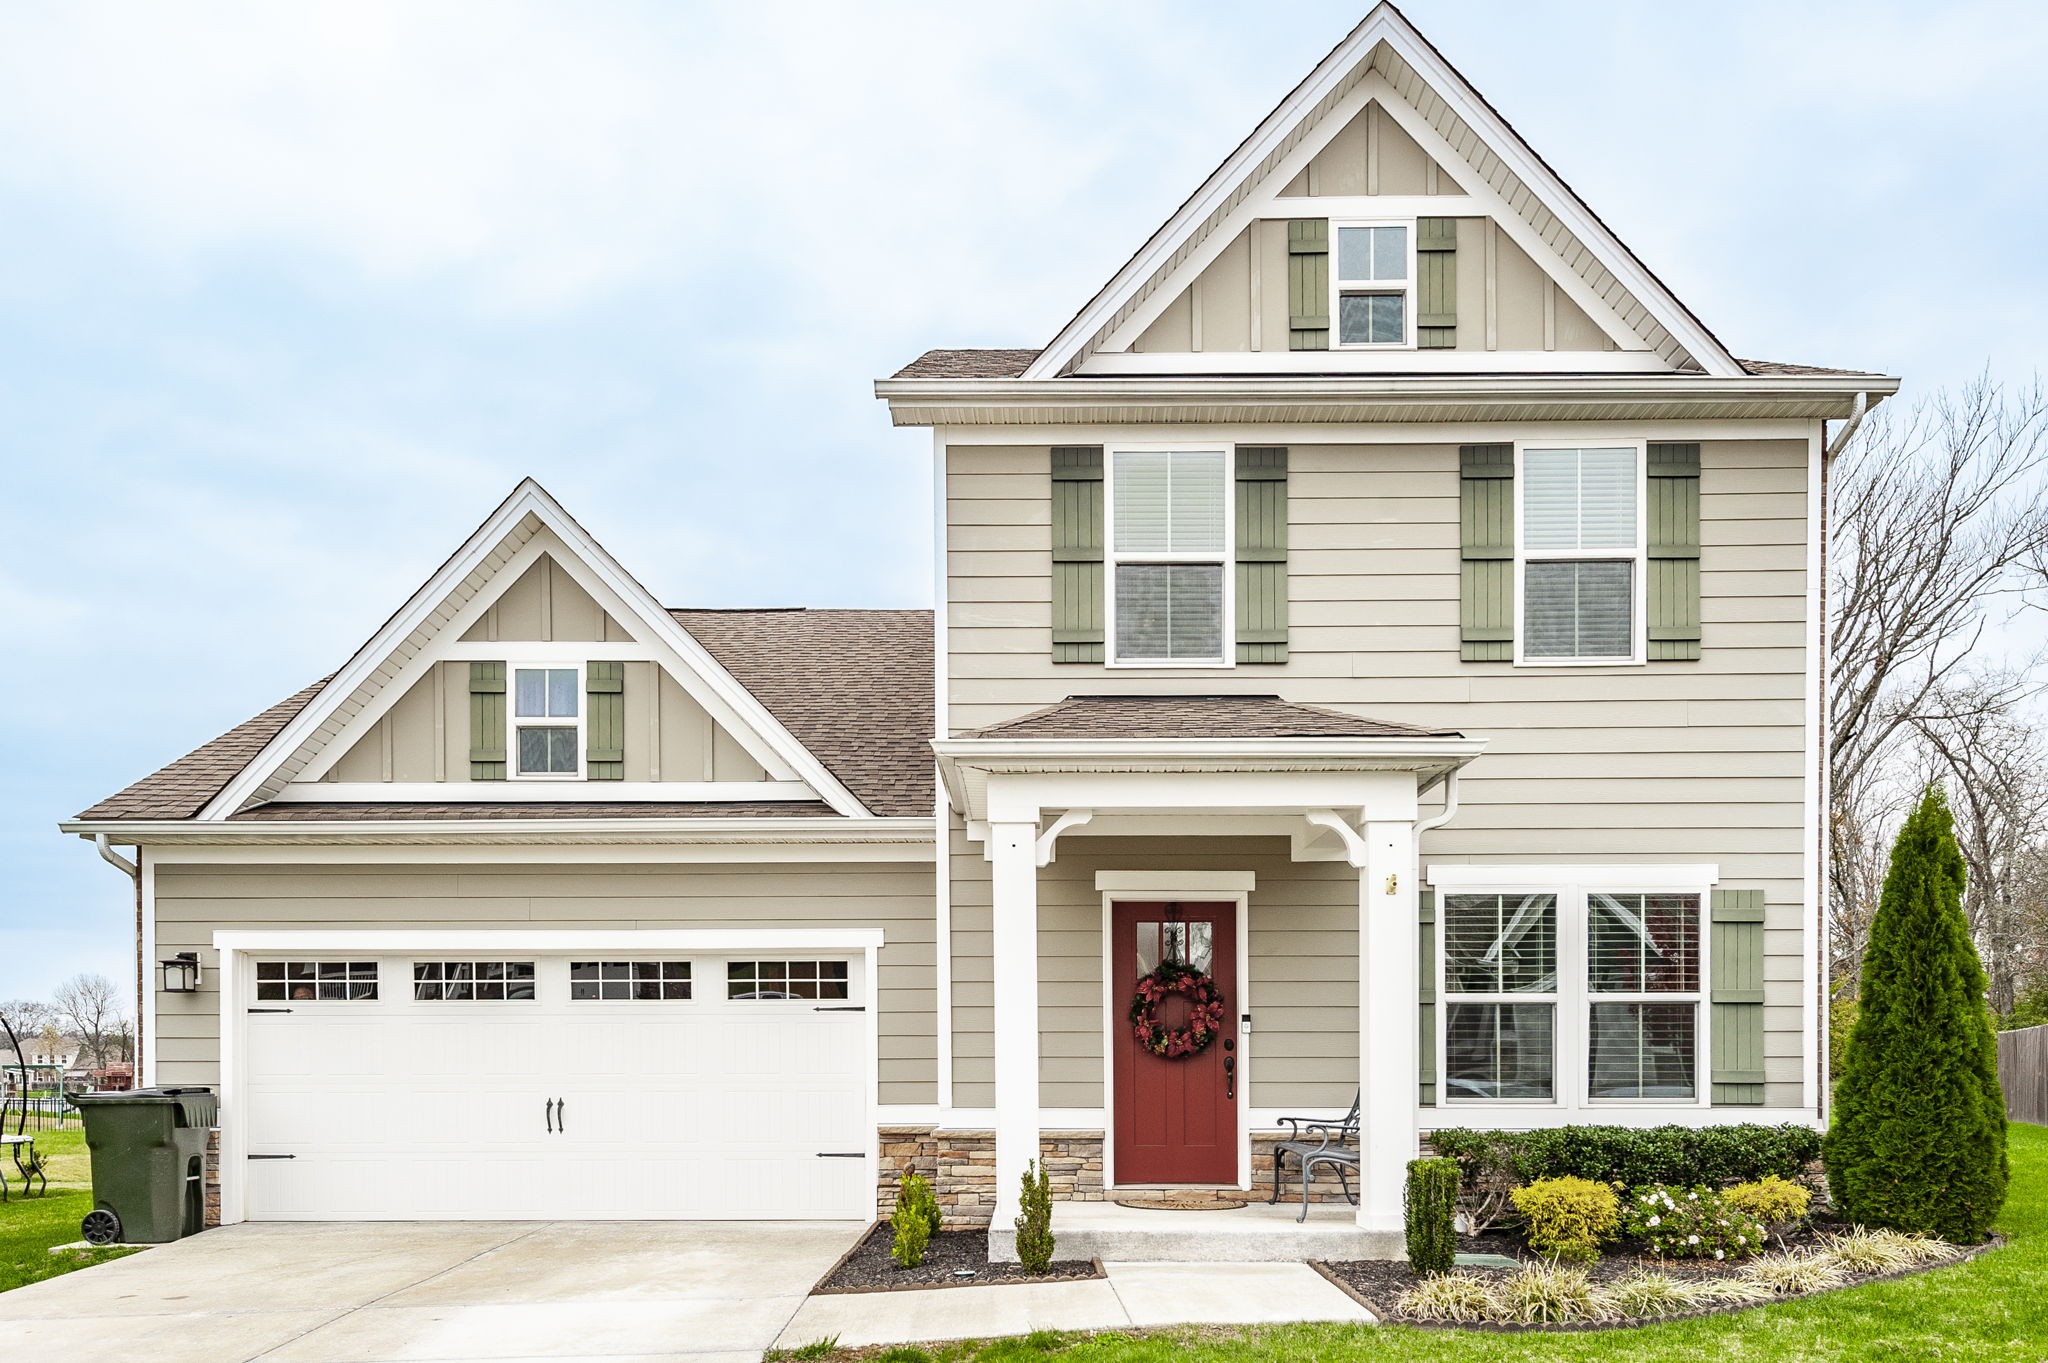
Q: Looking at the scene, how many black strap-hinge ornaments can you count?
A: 4